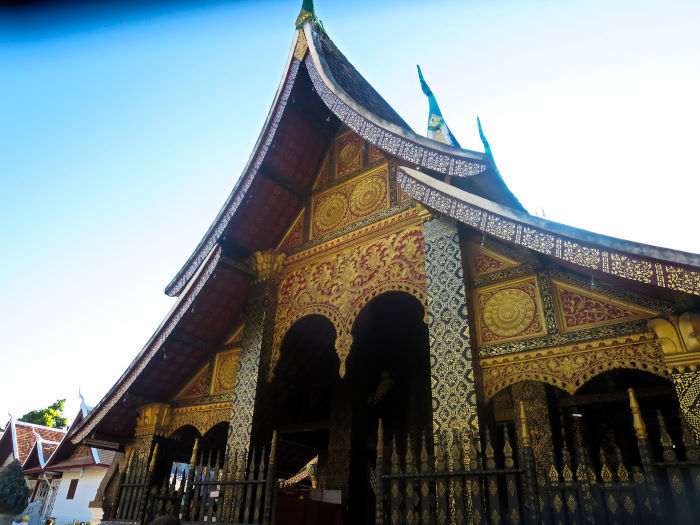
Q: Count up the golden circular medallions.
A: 5